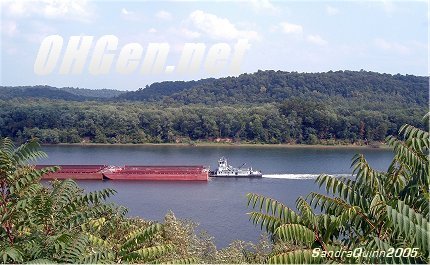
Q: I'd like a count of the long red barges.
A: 2